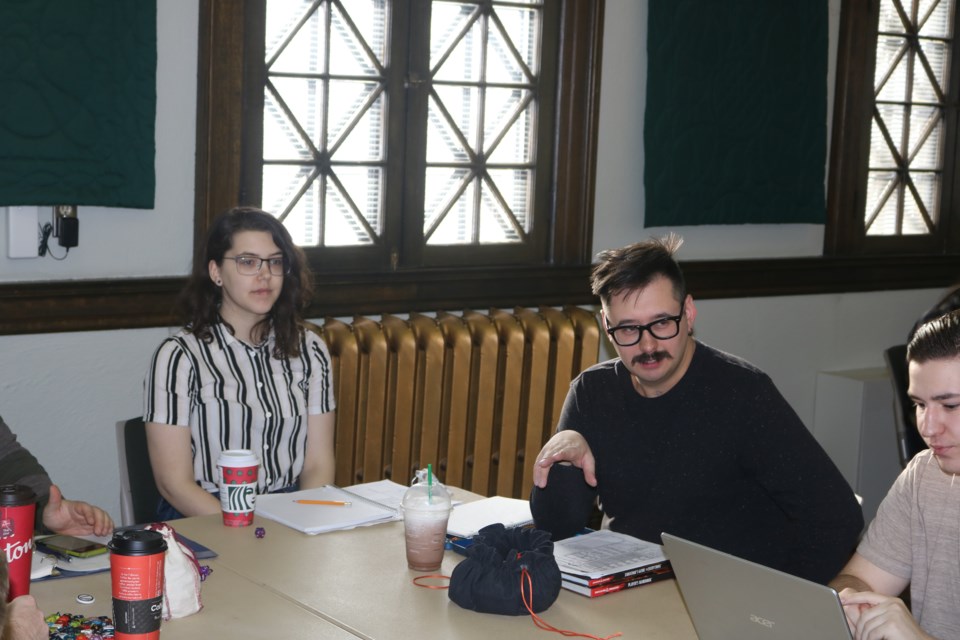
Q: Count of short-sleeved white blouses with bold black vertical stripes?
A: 1